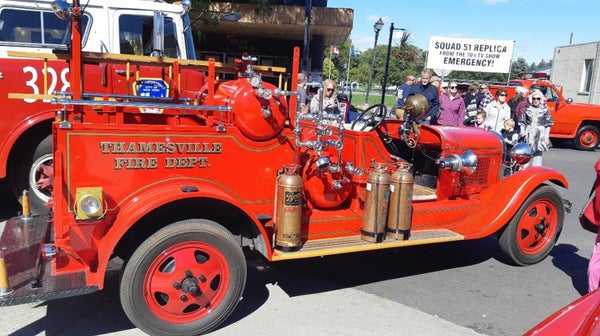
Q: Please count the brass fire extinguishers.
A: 3